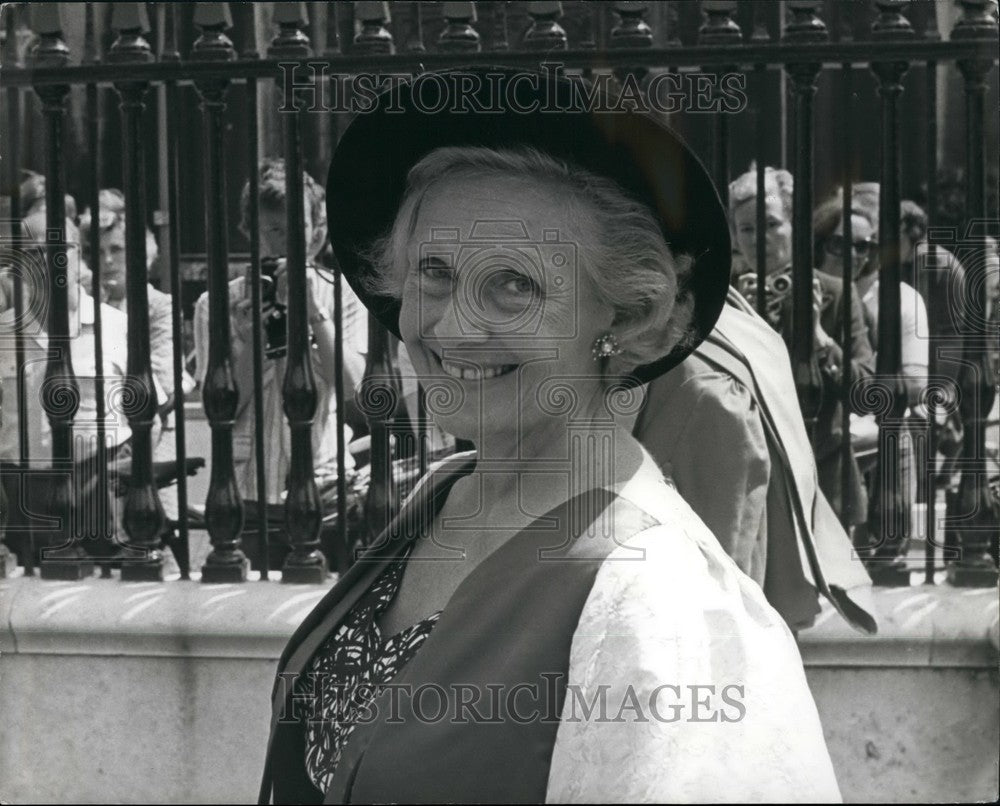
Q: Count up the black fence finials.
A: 12